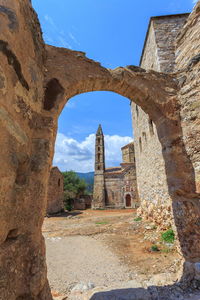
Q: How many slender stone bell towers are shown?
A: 1